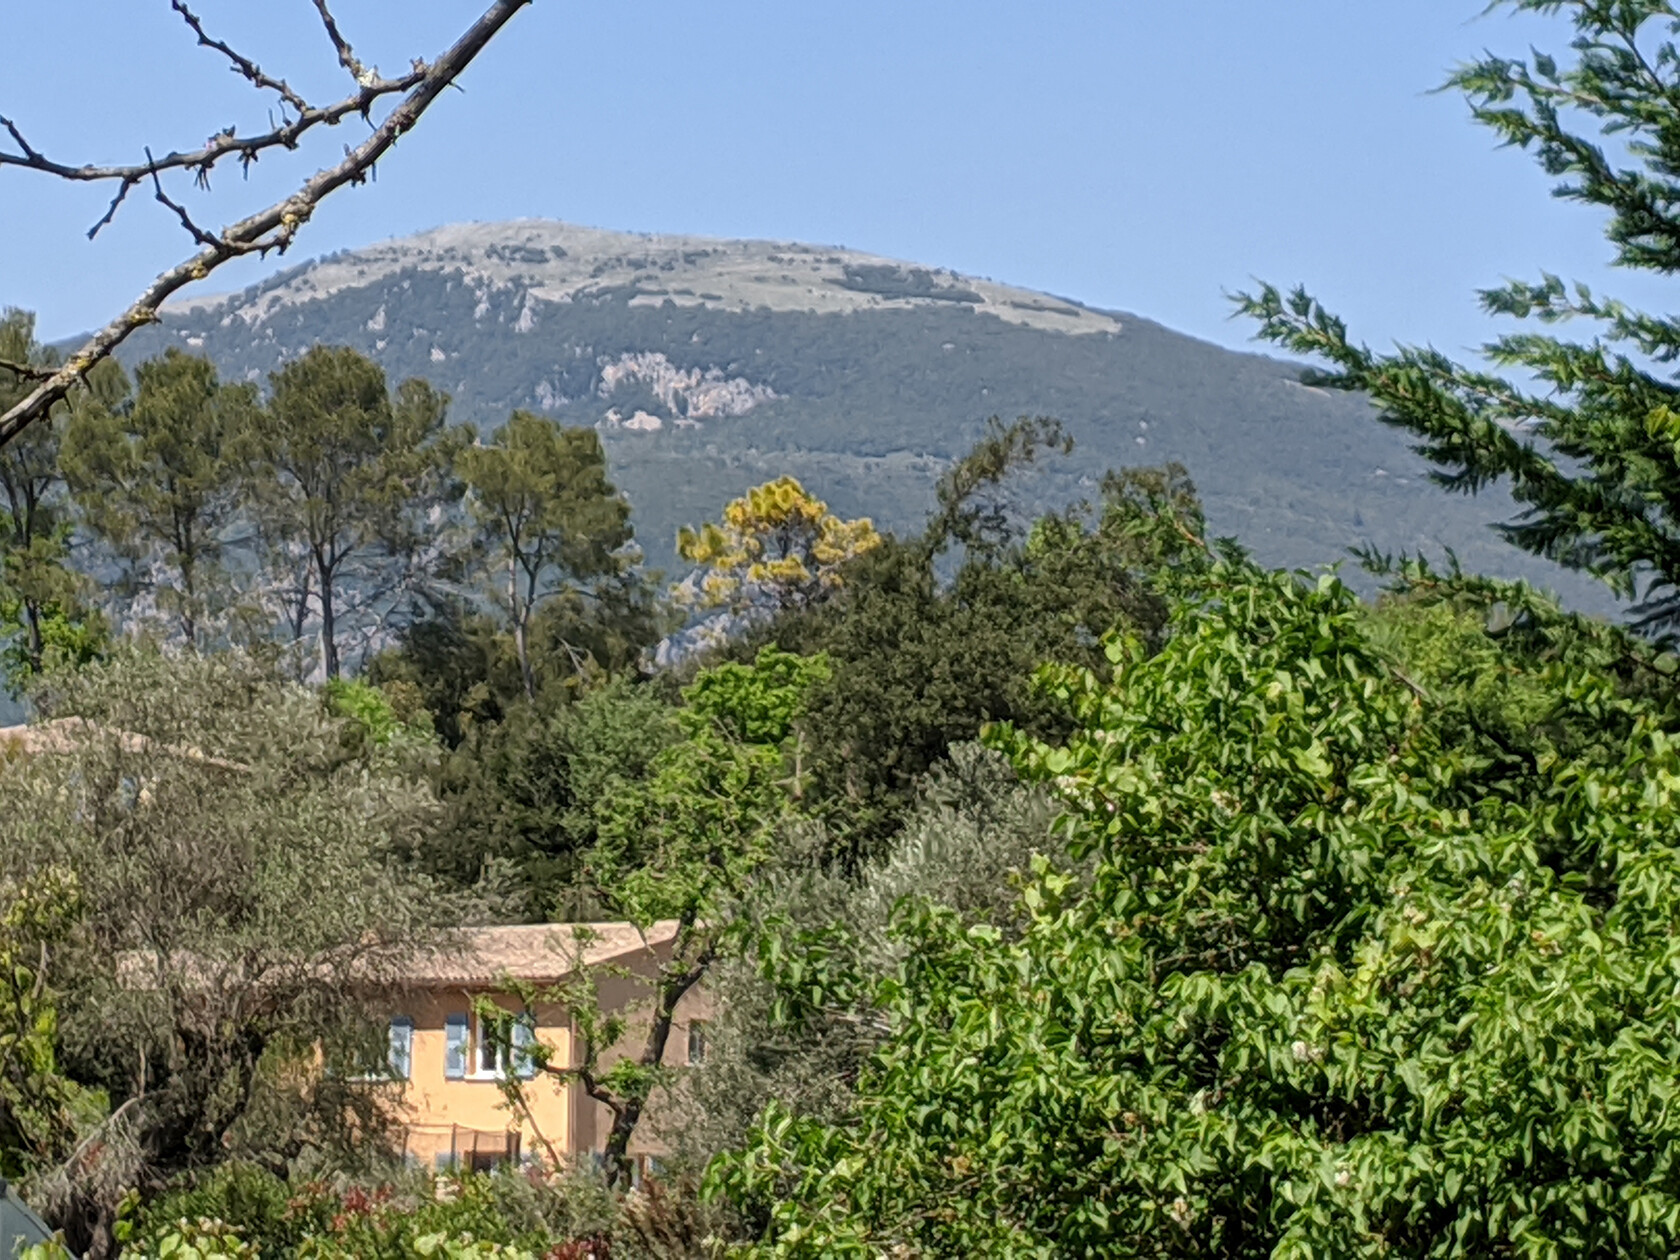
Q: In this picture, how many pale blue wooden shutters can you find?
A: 3